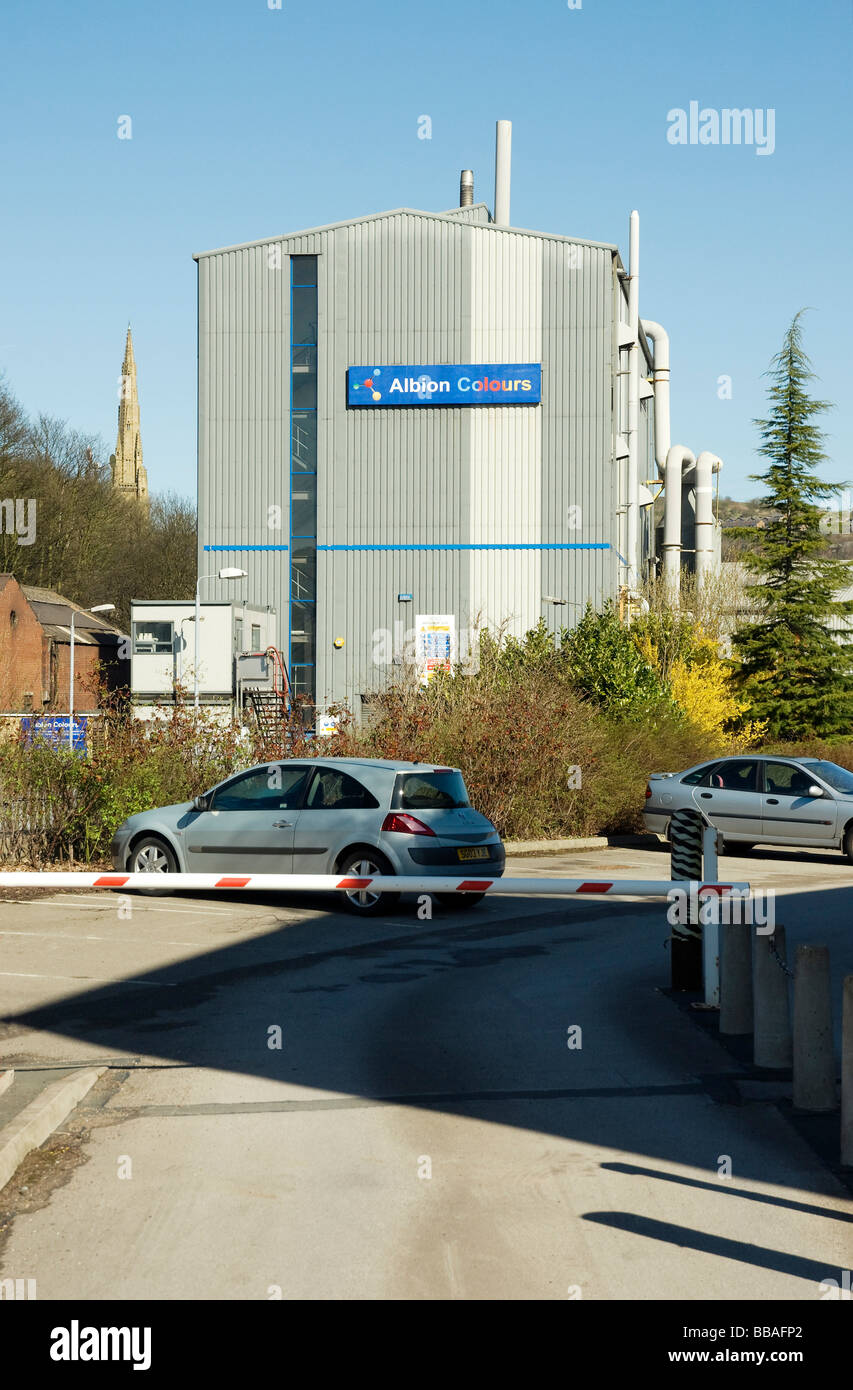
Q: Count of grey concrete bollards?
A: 4